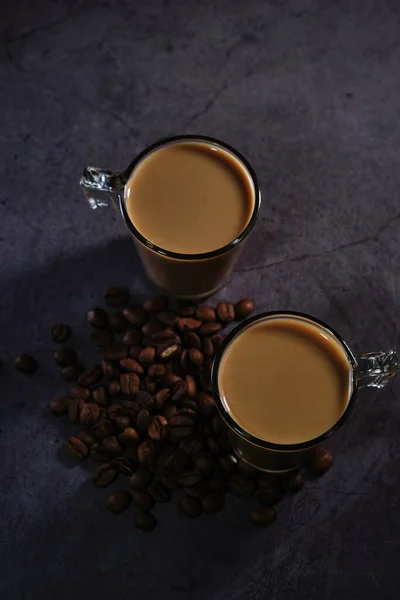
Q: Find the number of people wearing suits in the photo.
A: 0